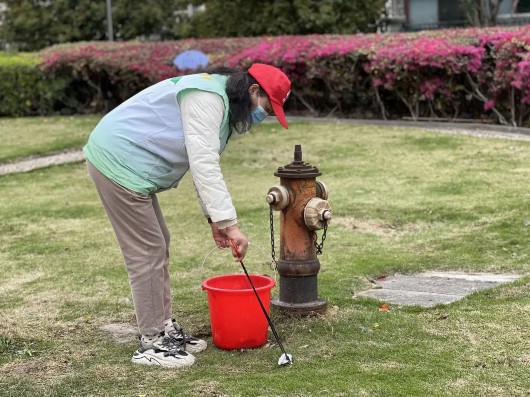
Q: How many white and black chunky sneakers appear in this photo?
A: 2